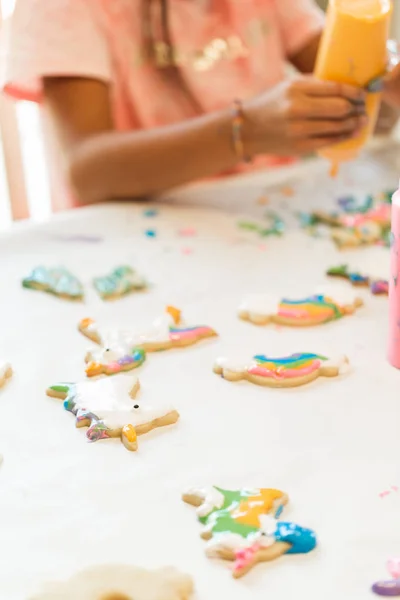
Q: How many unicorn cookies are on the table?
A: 3